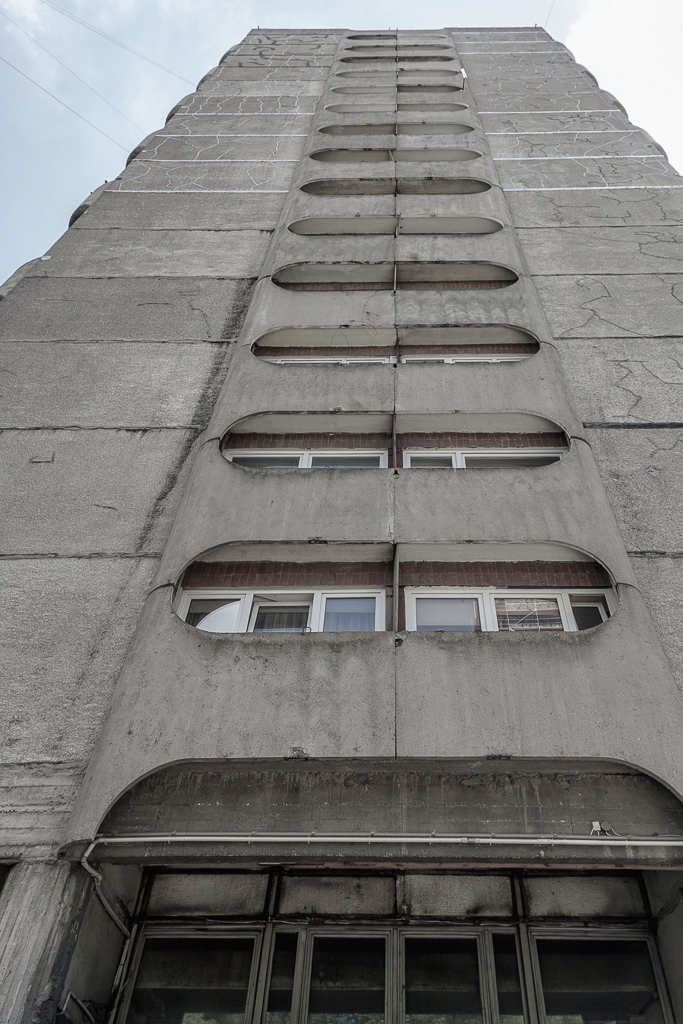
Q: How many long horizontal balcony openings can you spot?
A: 14